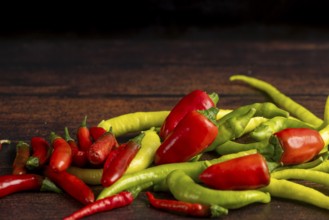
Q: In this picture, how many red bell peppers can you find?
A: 4